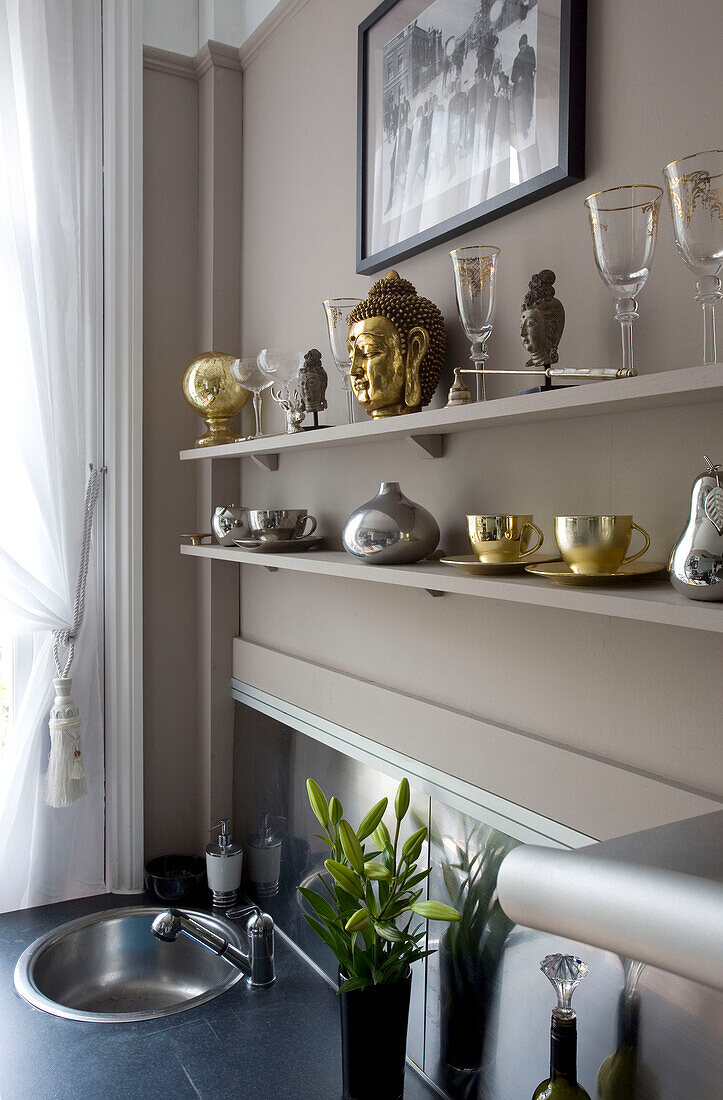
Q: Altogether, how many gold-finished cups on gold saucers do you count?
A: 2